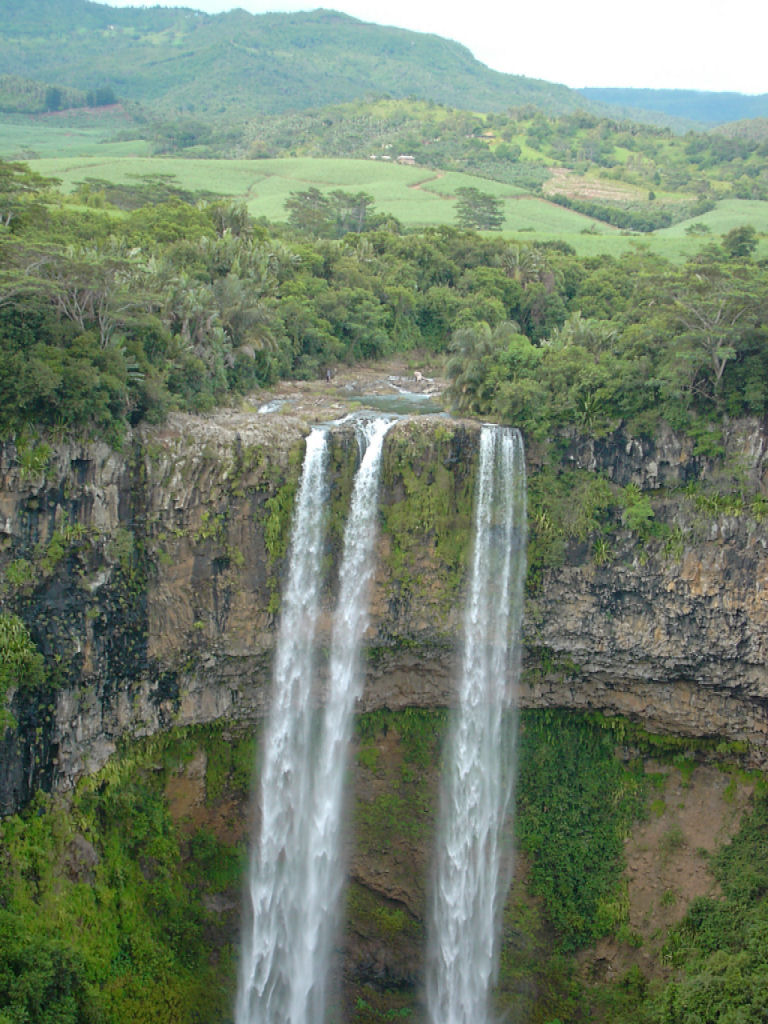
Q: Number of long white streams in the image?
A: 3